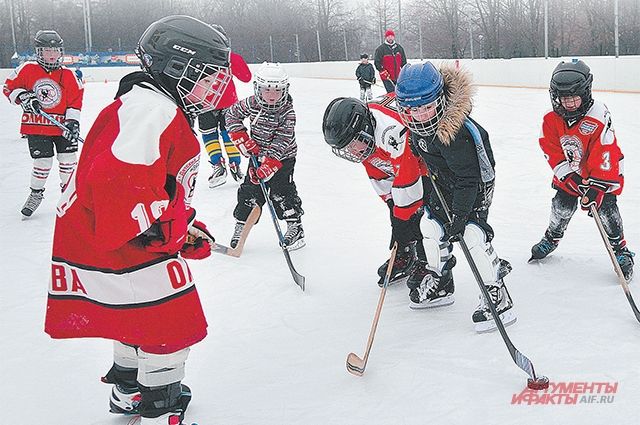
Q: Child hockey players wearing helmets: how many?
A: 6